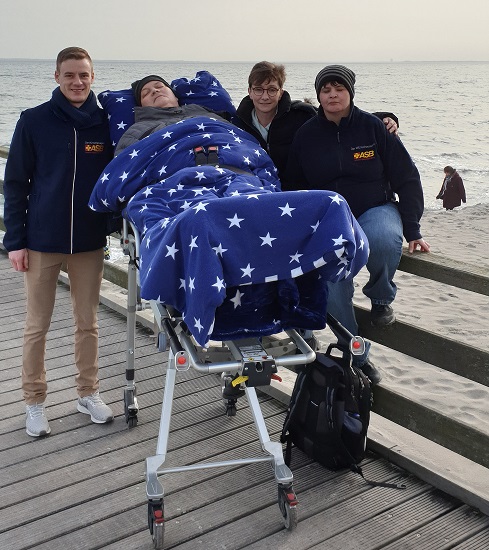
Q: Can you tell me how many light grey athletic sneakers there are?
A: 2